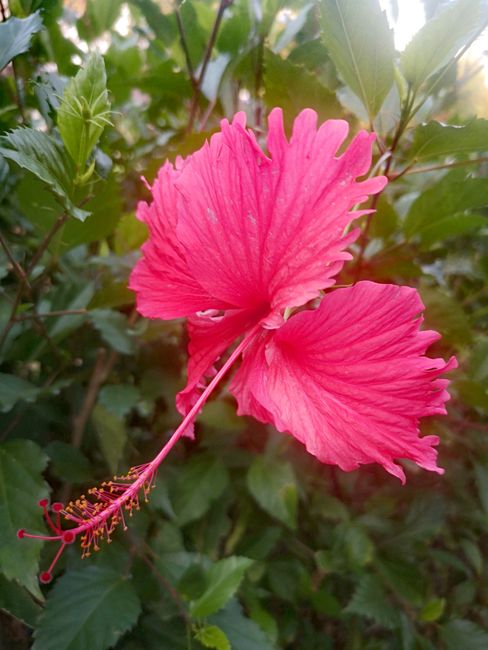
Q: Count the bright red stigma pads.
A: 5